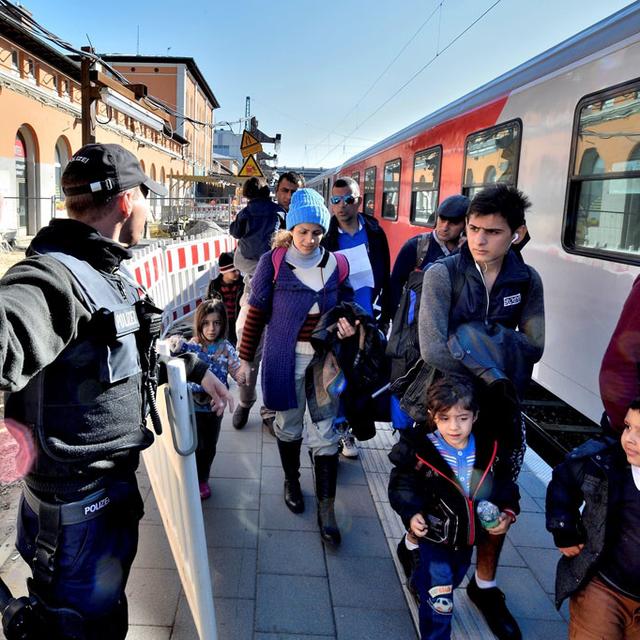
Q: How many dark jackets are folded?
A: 2